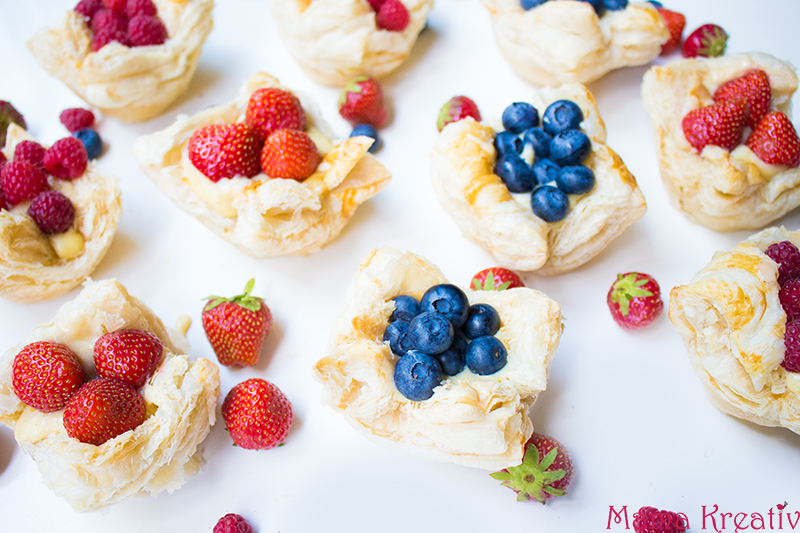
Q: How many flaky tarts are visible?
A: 10